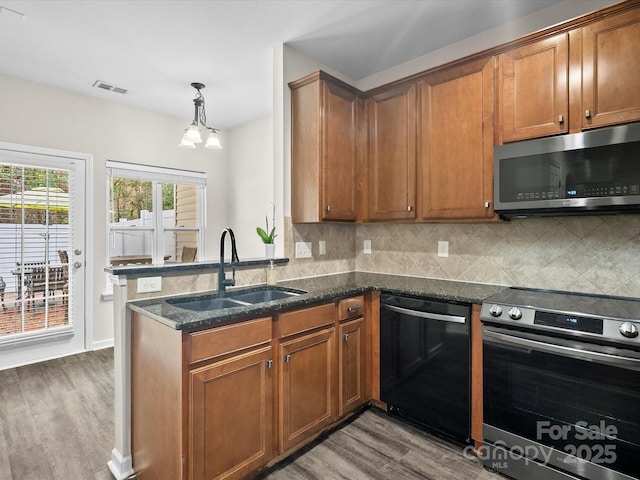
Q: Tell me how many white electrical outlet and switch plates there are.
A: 5